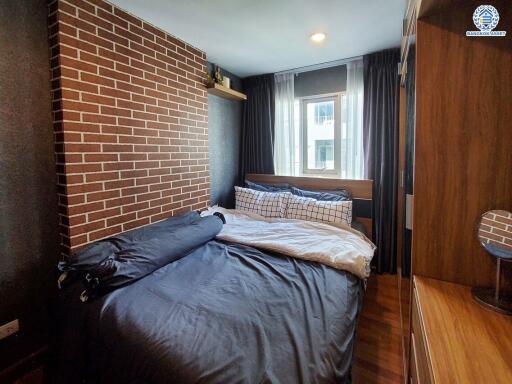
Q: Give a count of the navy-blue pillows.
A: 2